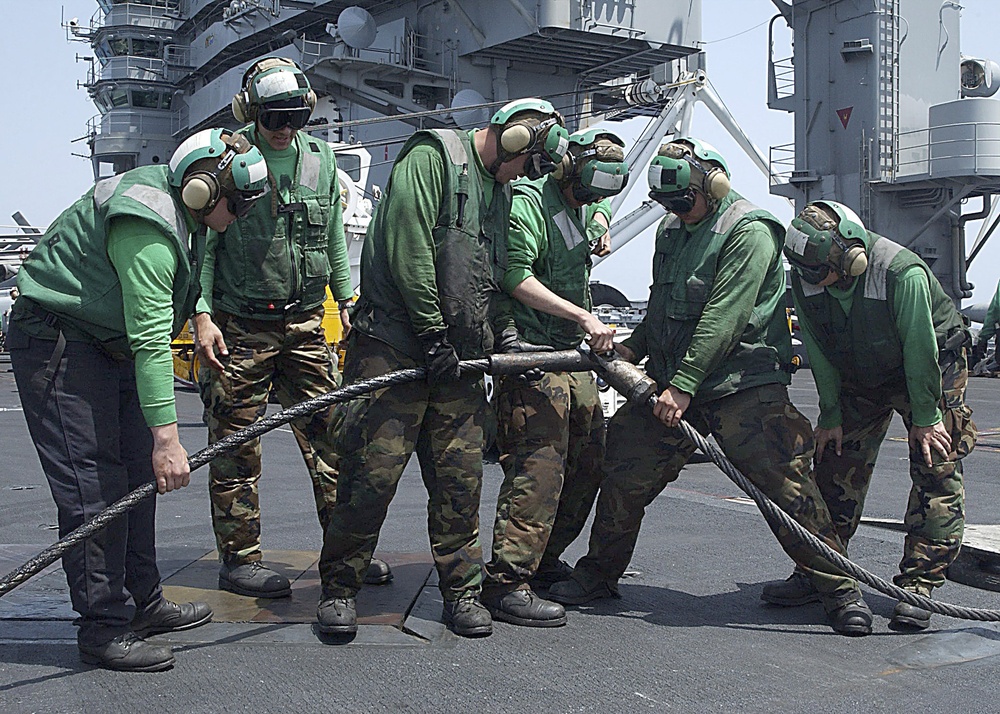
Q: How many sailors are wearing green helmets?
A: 6